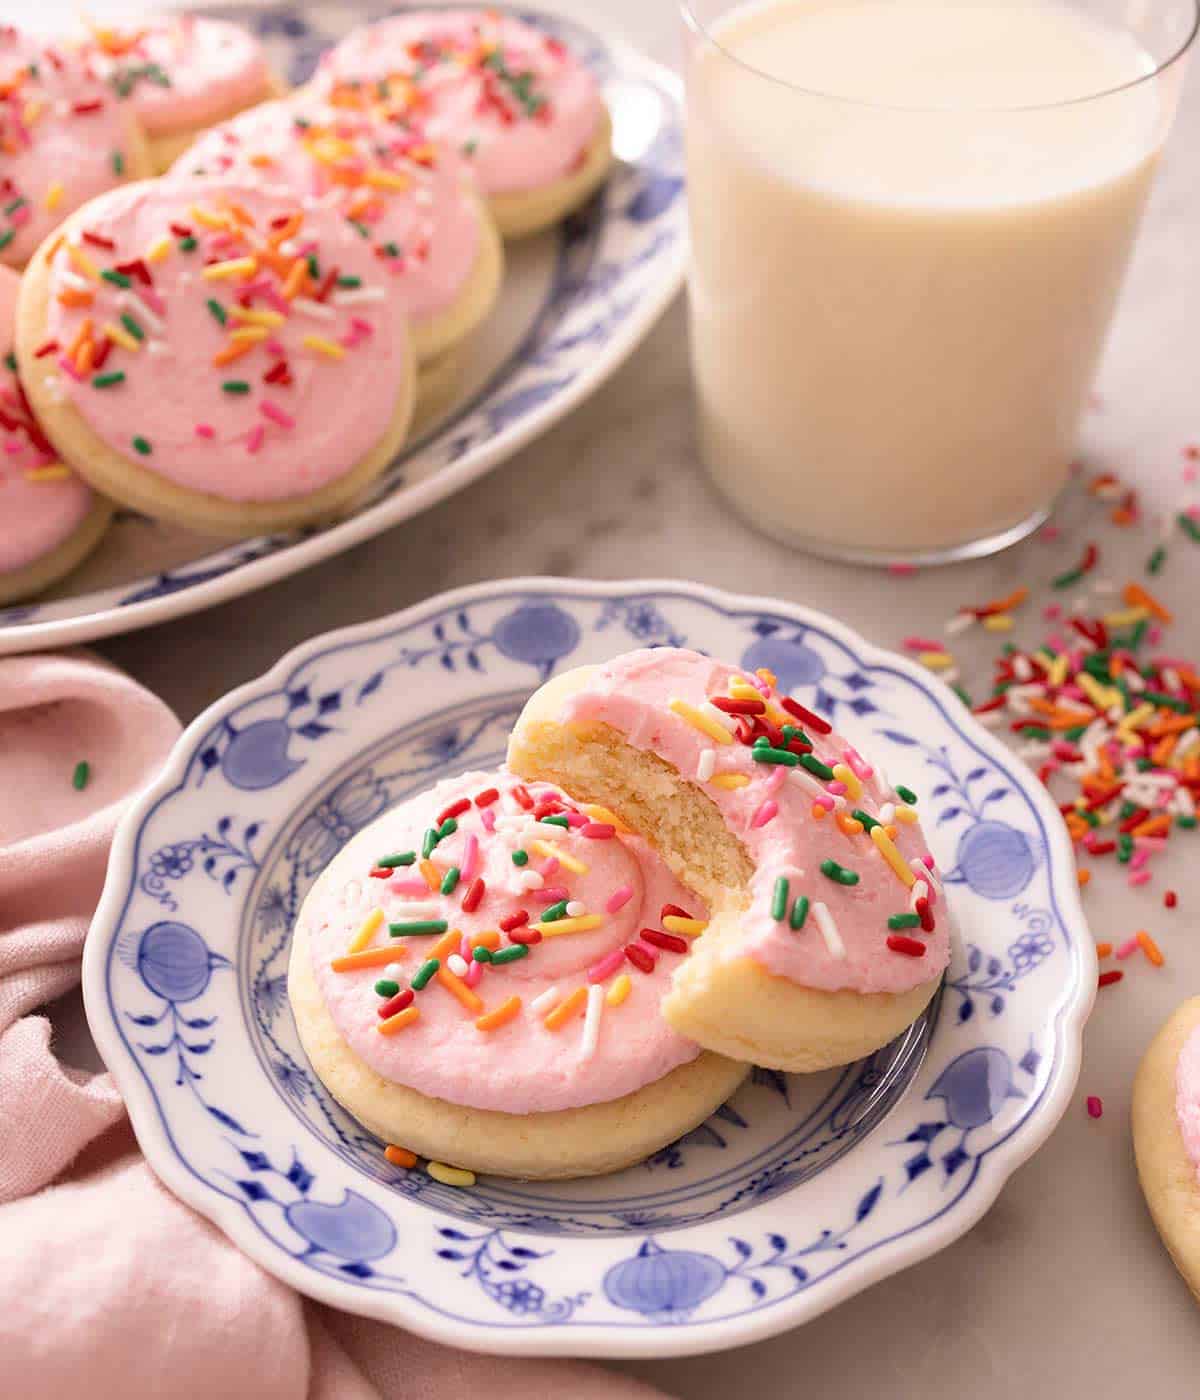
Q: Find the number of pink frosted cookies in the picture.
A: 9